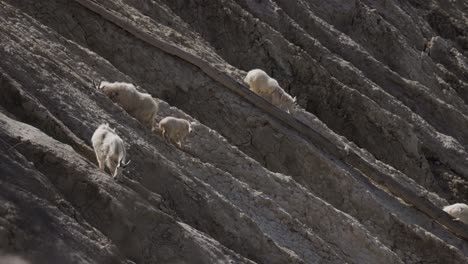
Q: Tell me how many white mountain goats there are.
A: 5